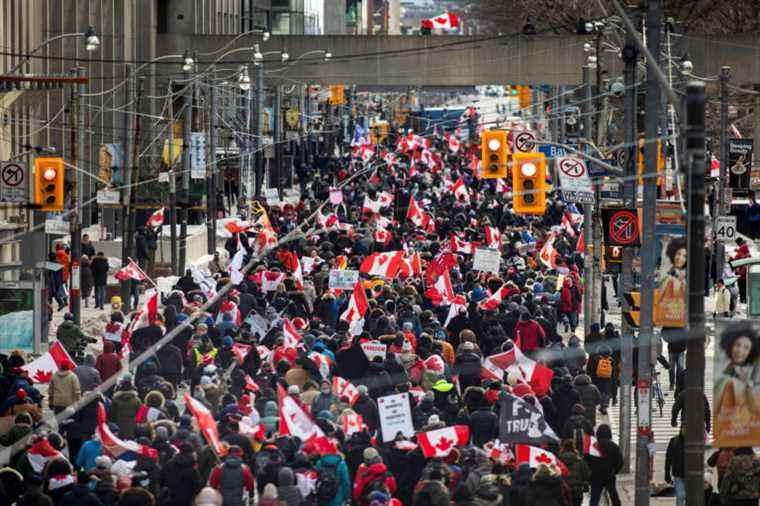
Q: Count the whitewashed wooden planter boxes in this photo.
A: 0